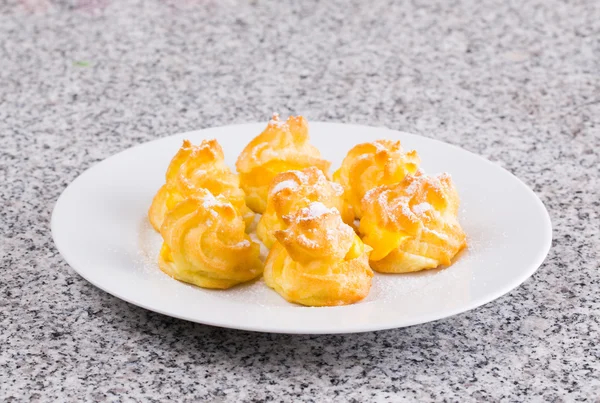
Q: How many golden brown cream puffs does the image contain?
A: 7